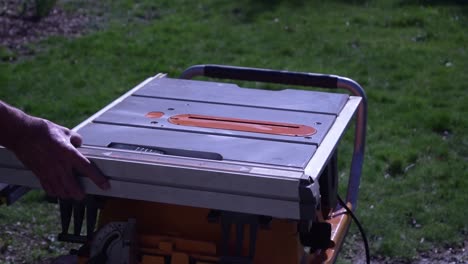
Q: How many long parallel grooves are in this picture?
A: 2